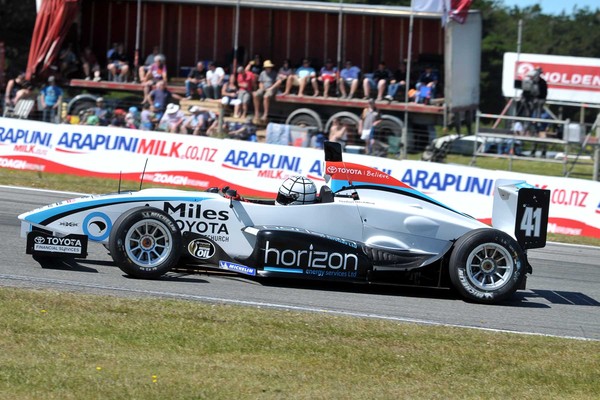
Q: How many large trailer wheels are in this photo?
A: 4